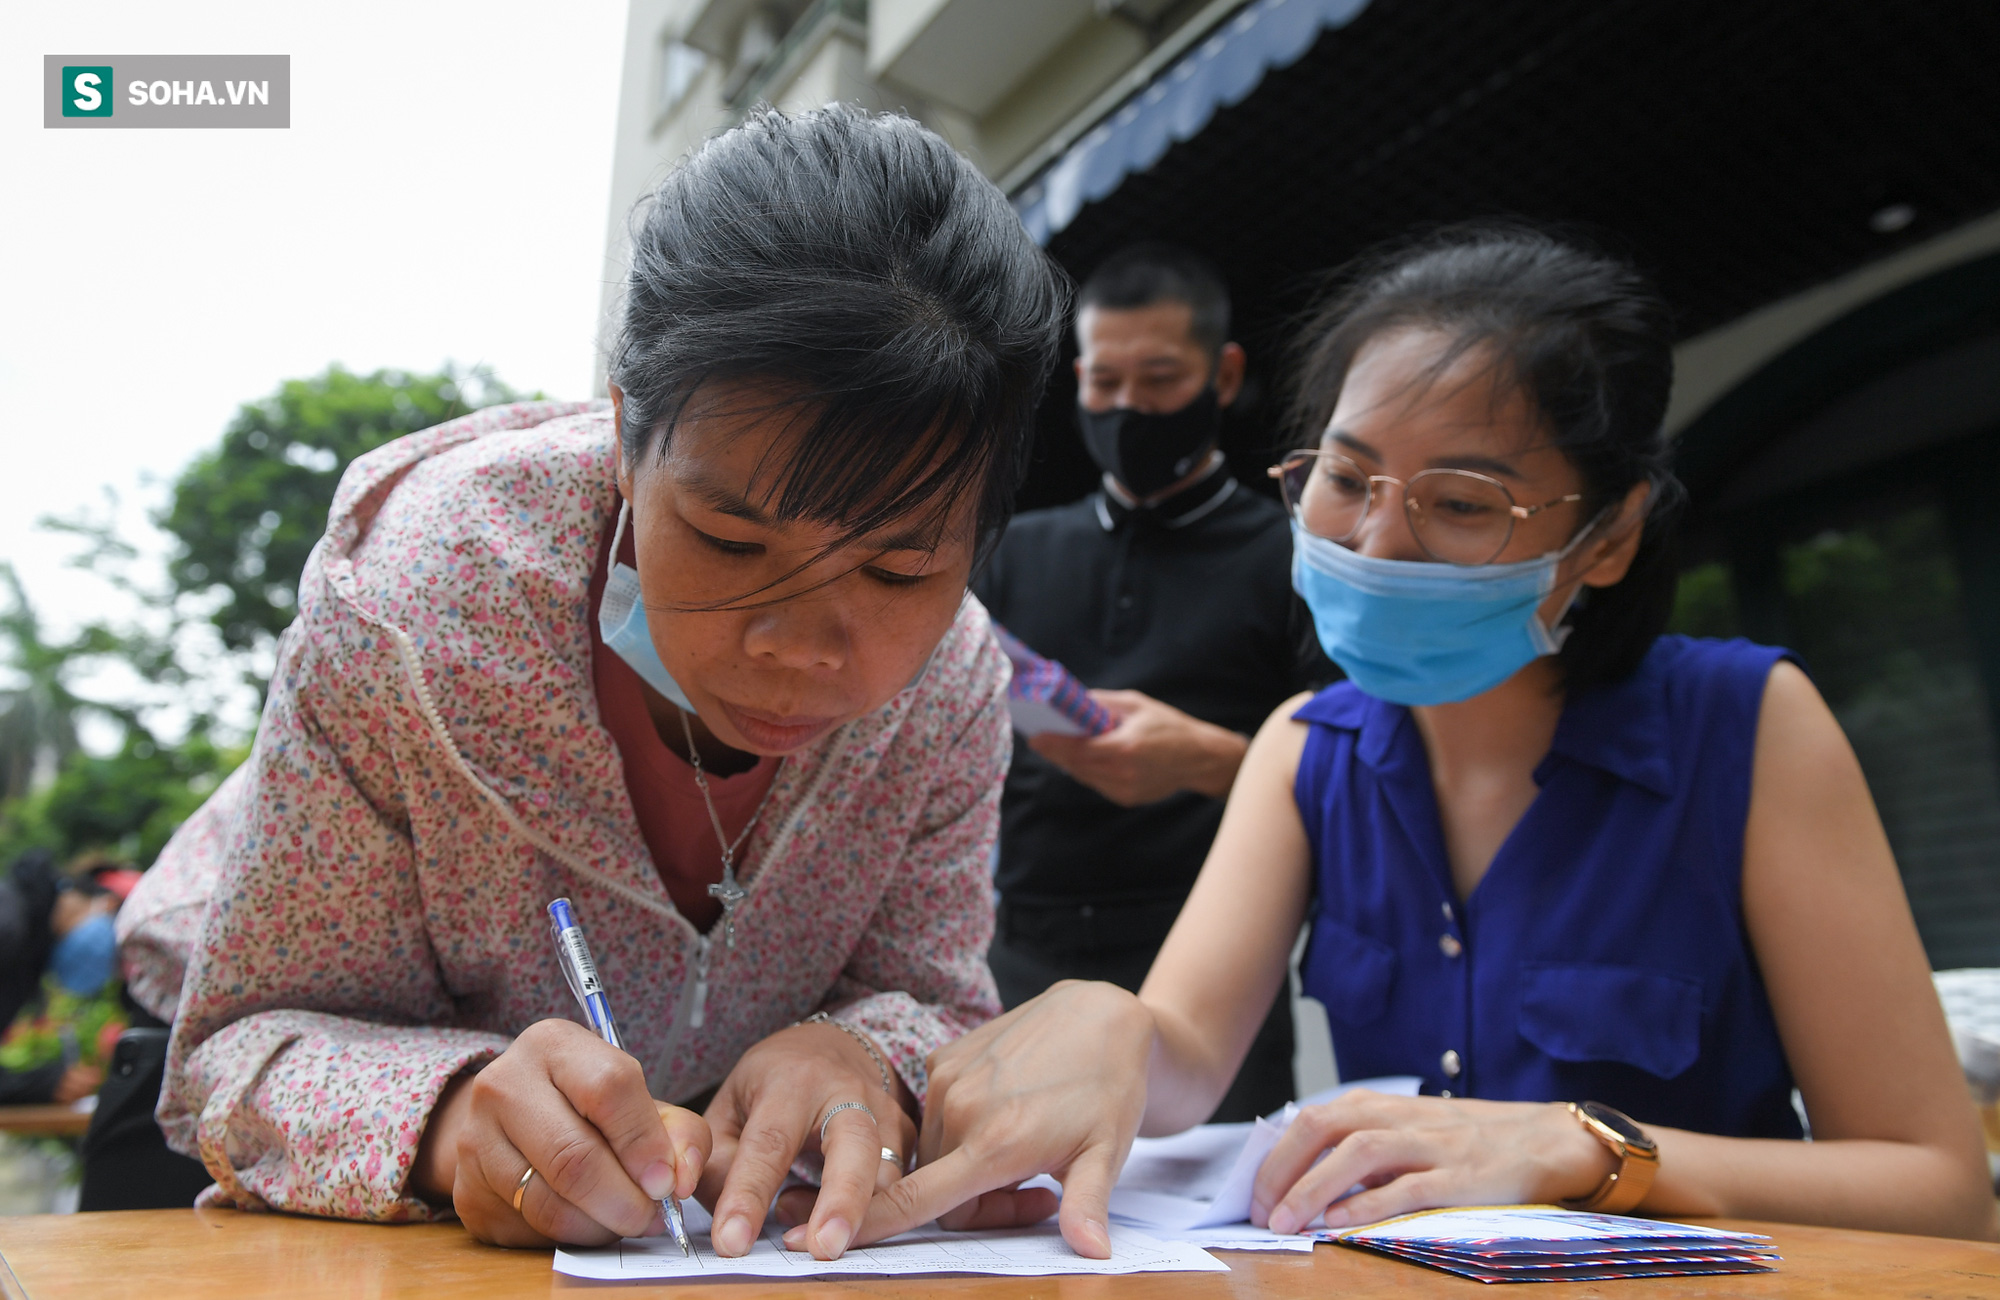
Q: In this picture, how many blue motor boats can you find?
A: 0